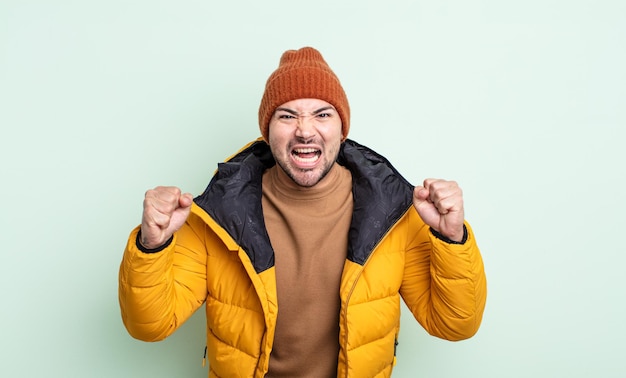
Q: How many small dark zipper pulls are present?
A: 2